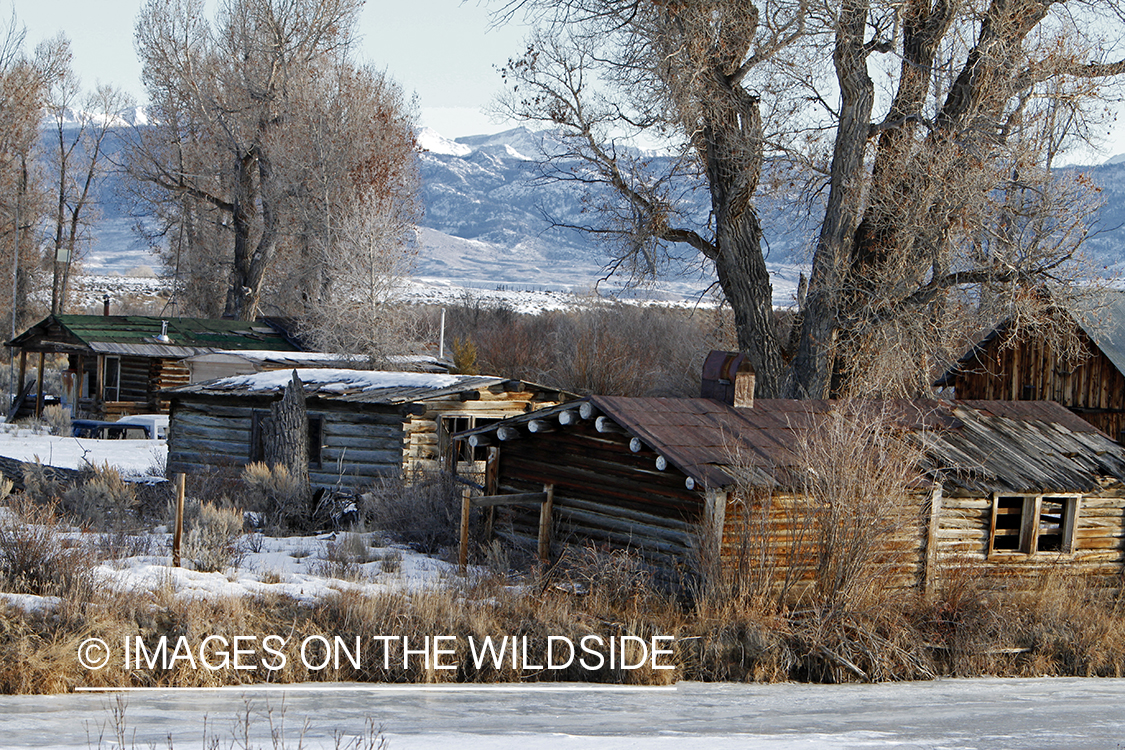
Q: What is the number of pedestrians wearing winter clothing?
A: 0